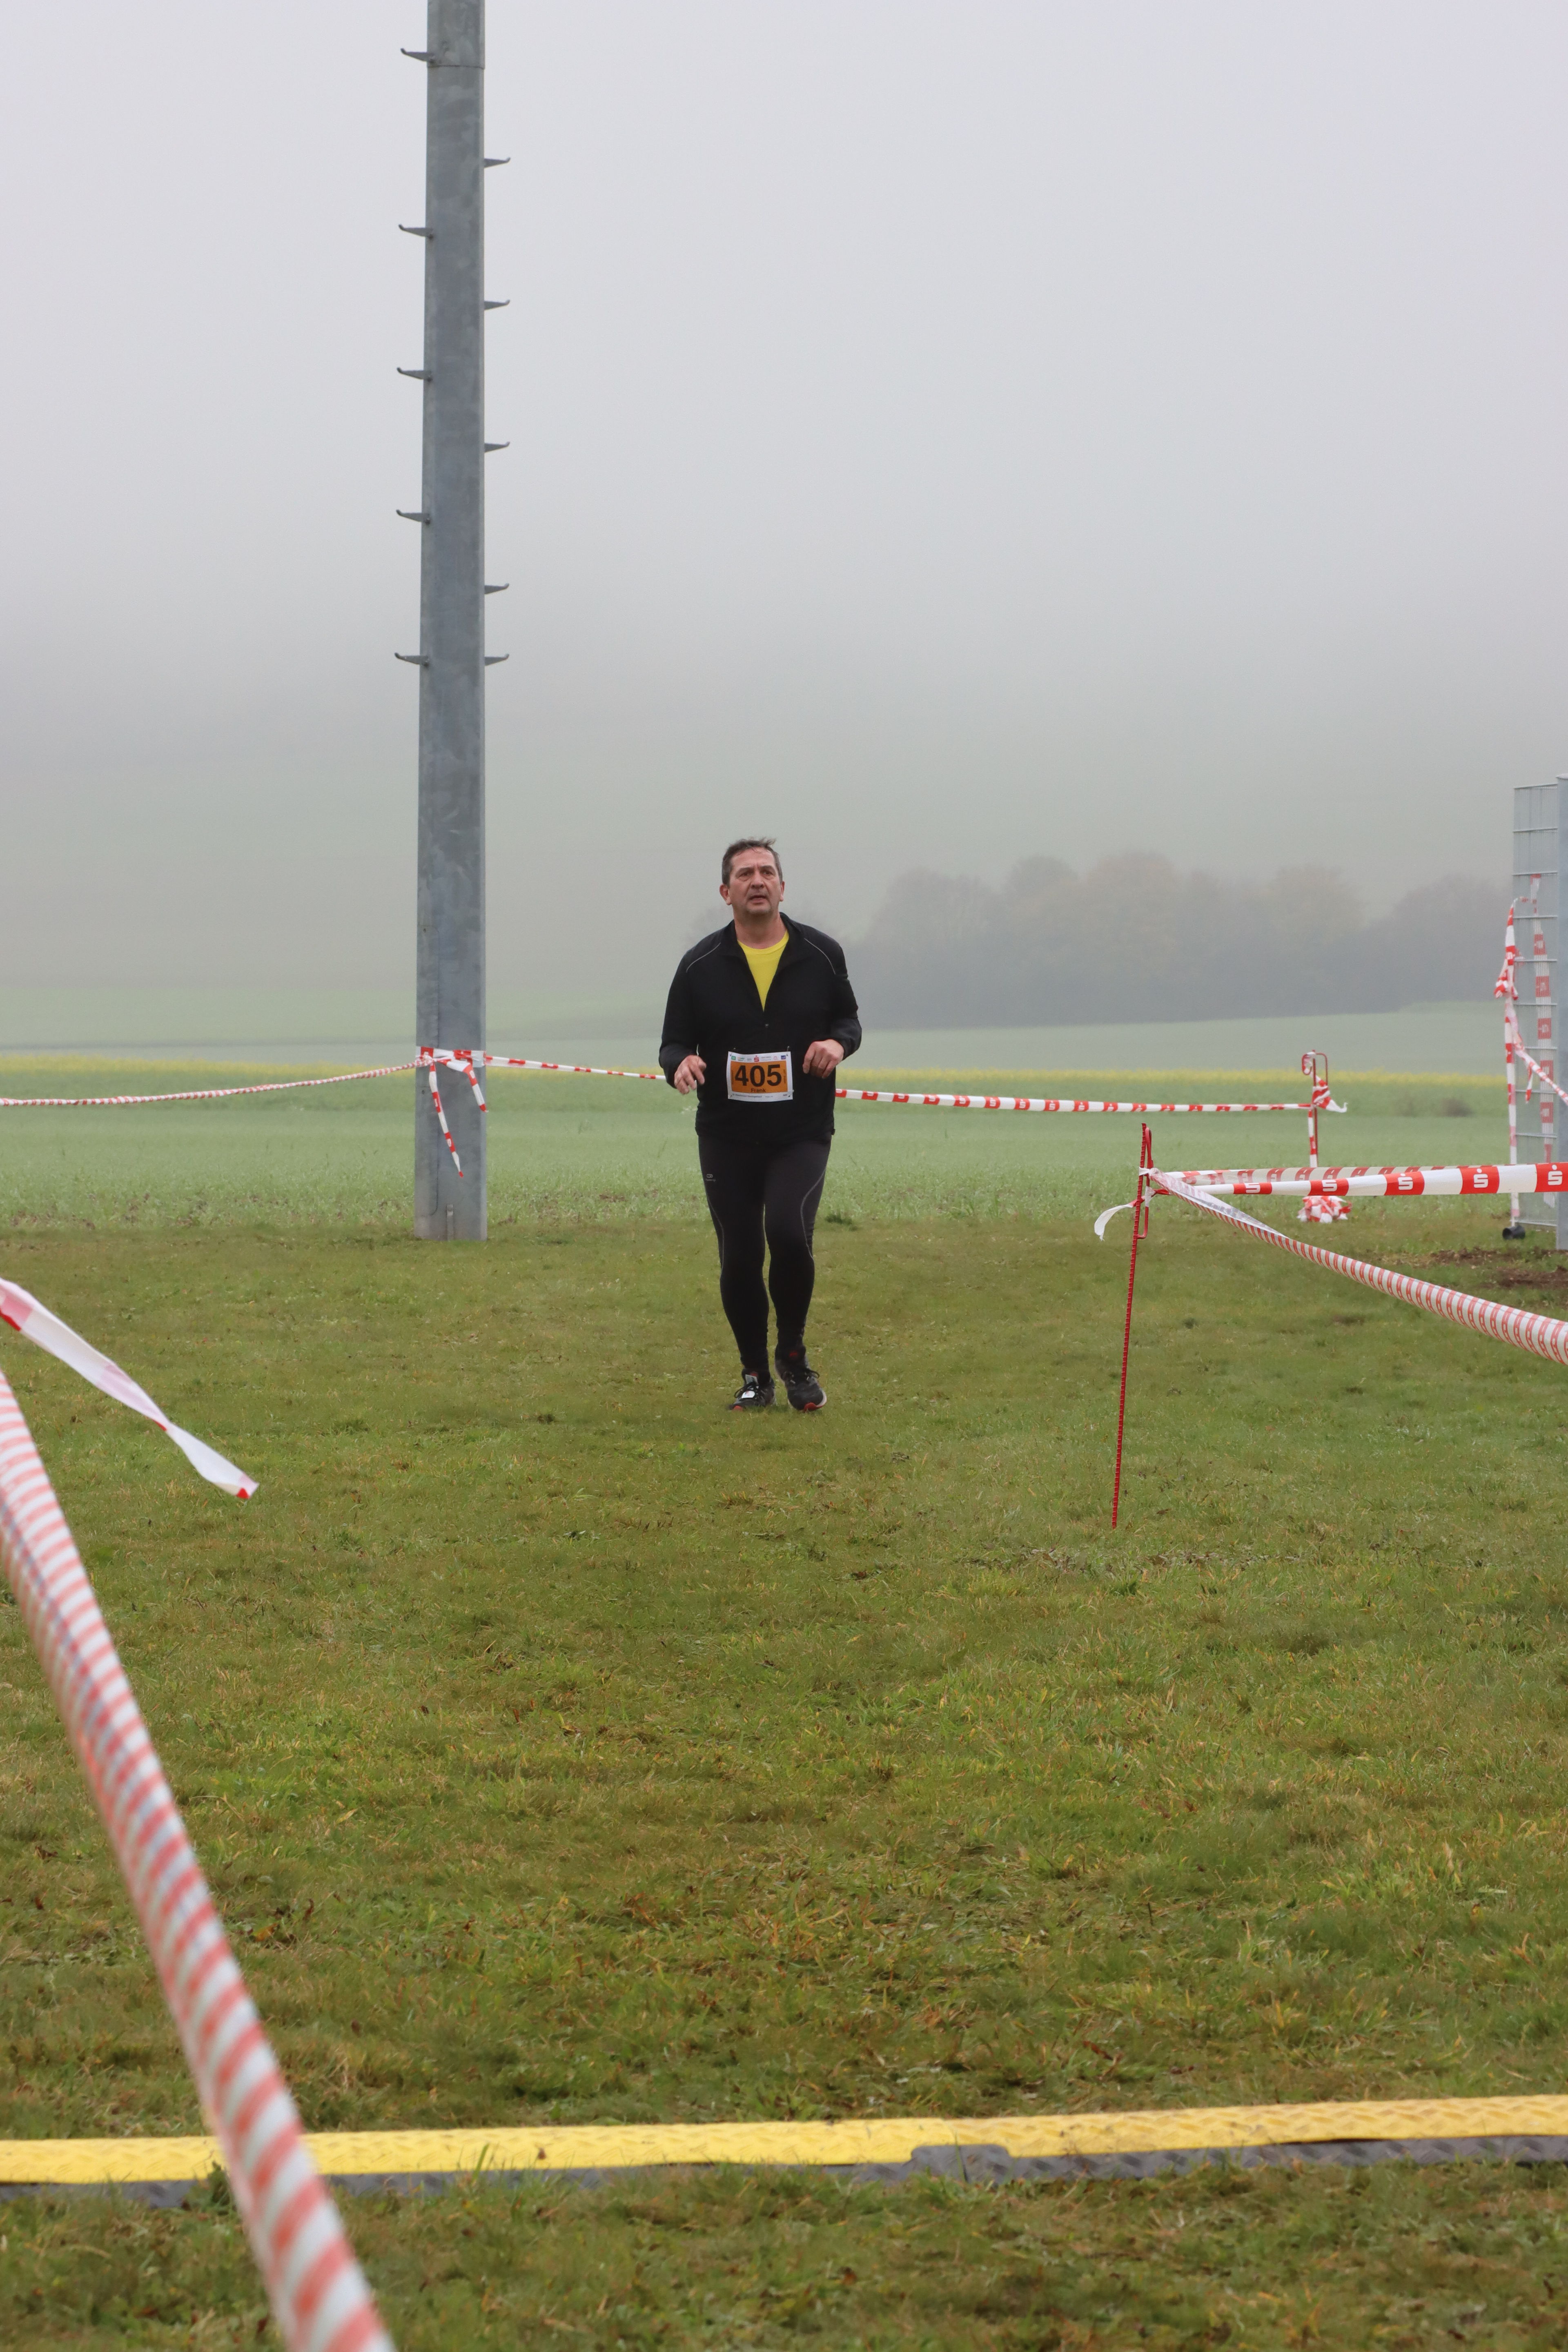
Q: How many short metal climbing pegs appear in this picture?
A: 10